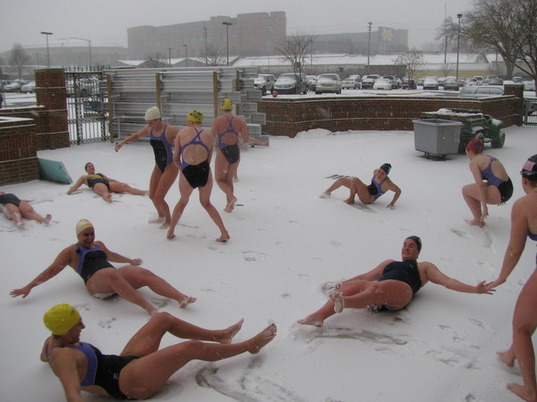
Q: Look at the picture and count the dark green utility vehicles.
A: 1